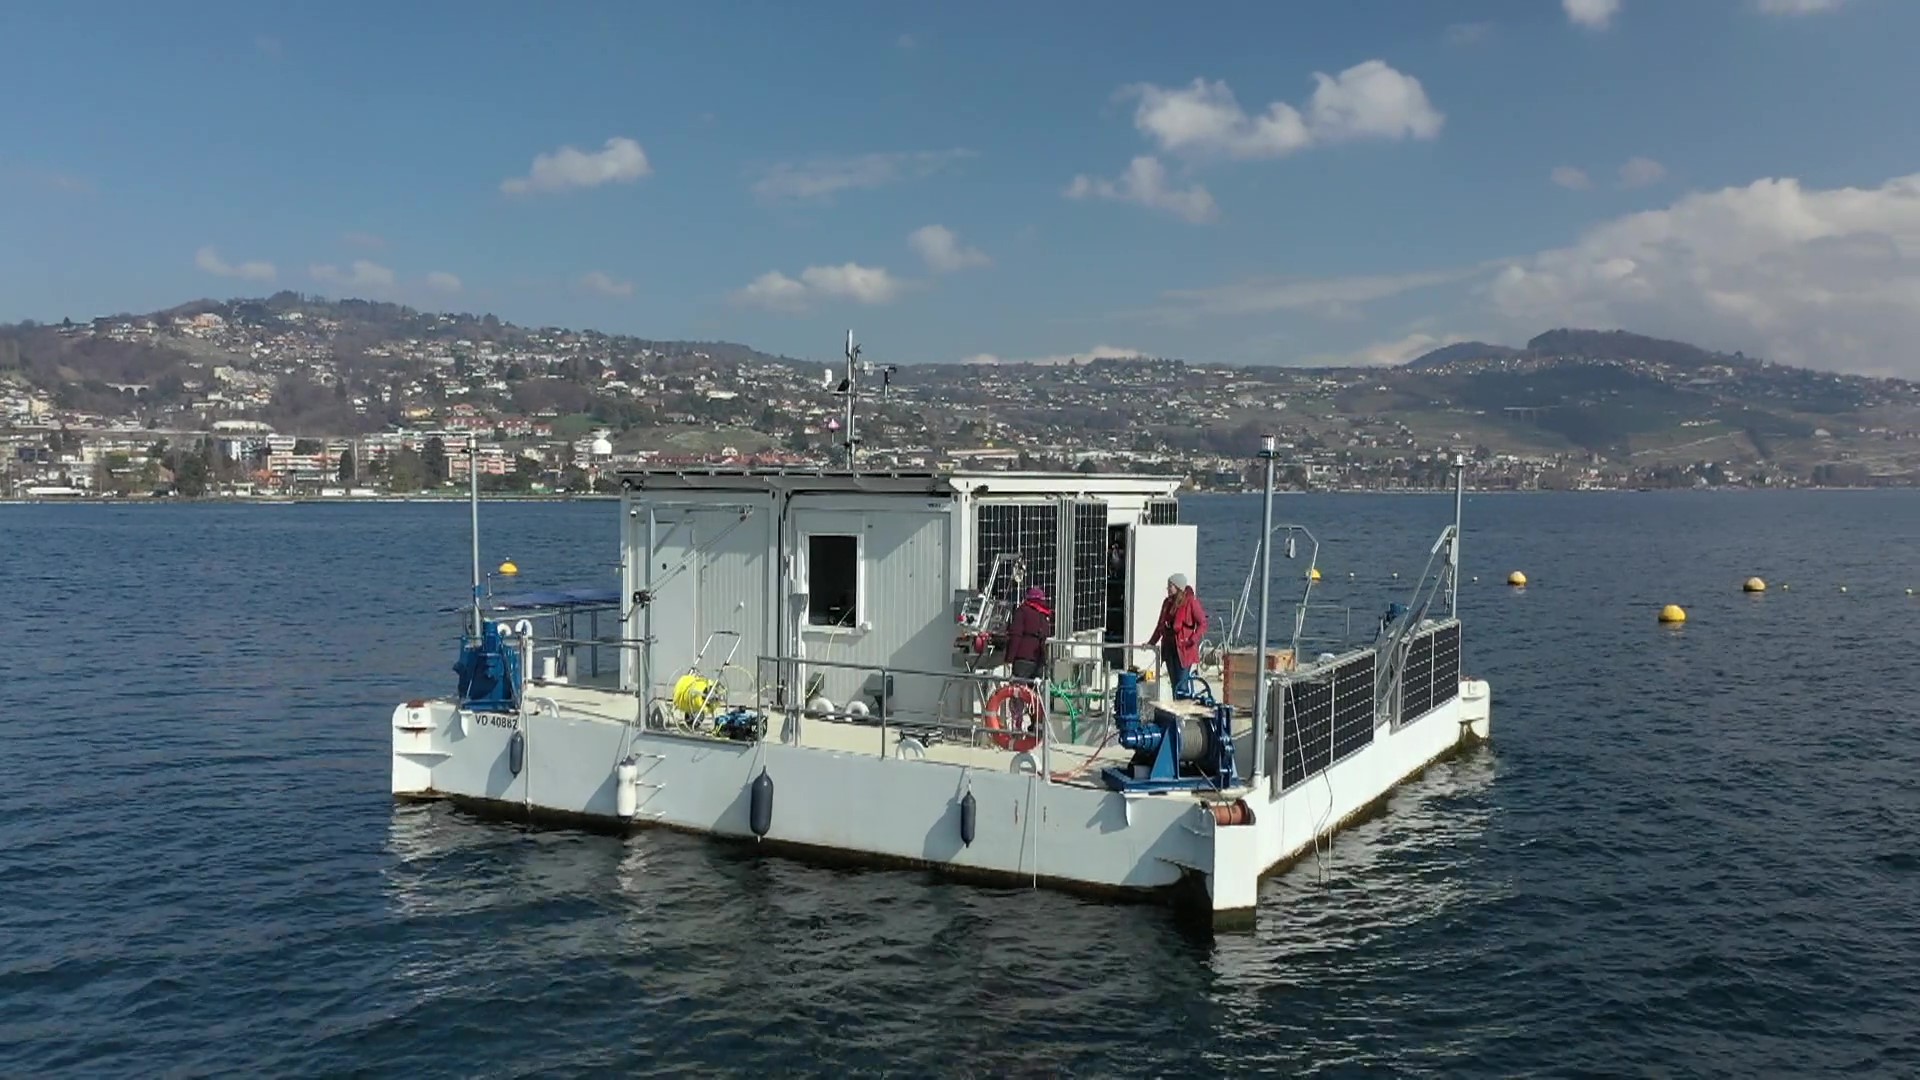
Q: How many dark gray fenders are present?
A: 3